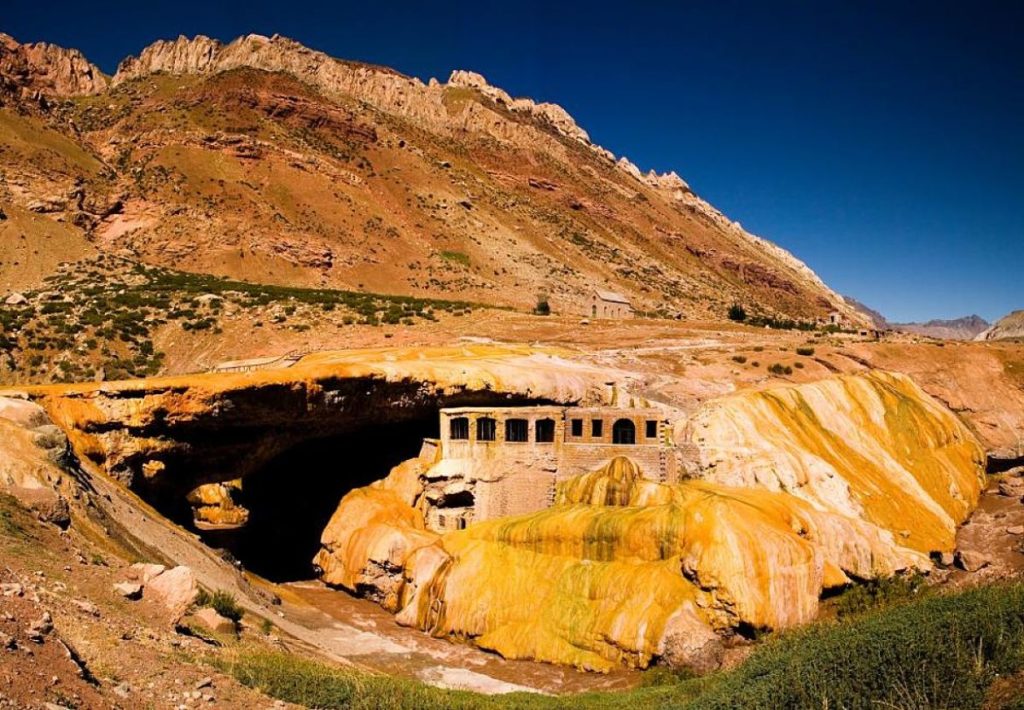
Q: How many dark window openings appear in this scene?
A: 8